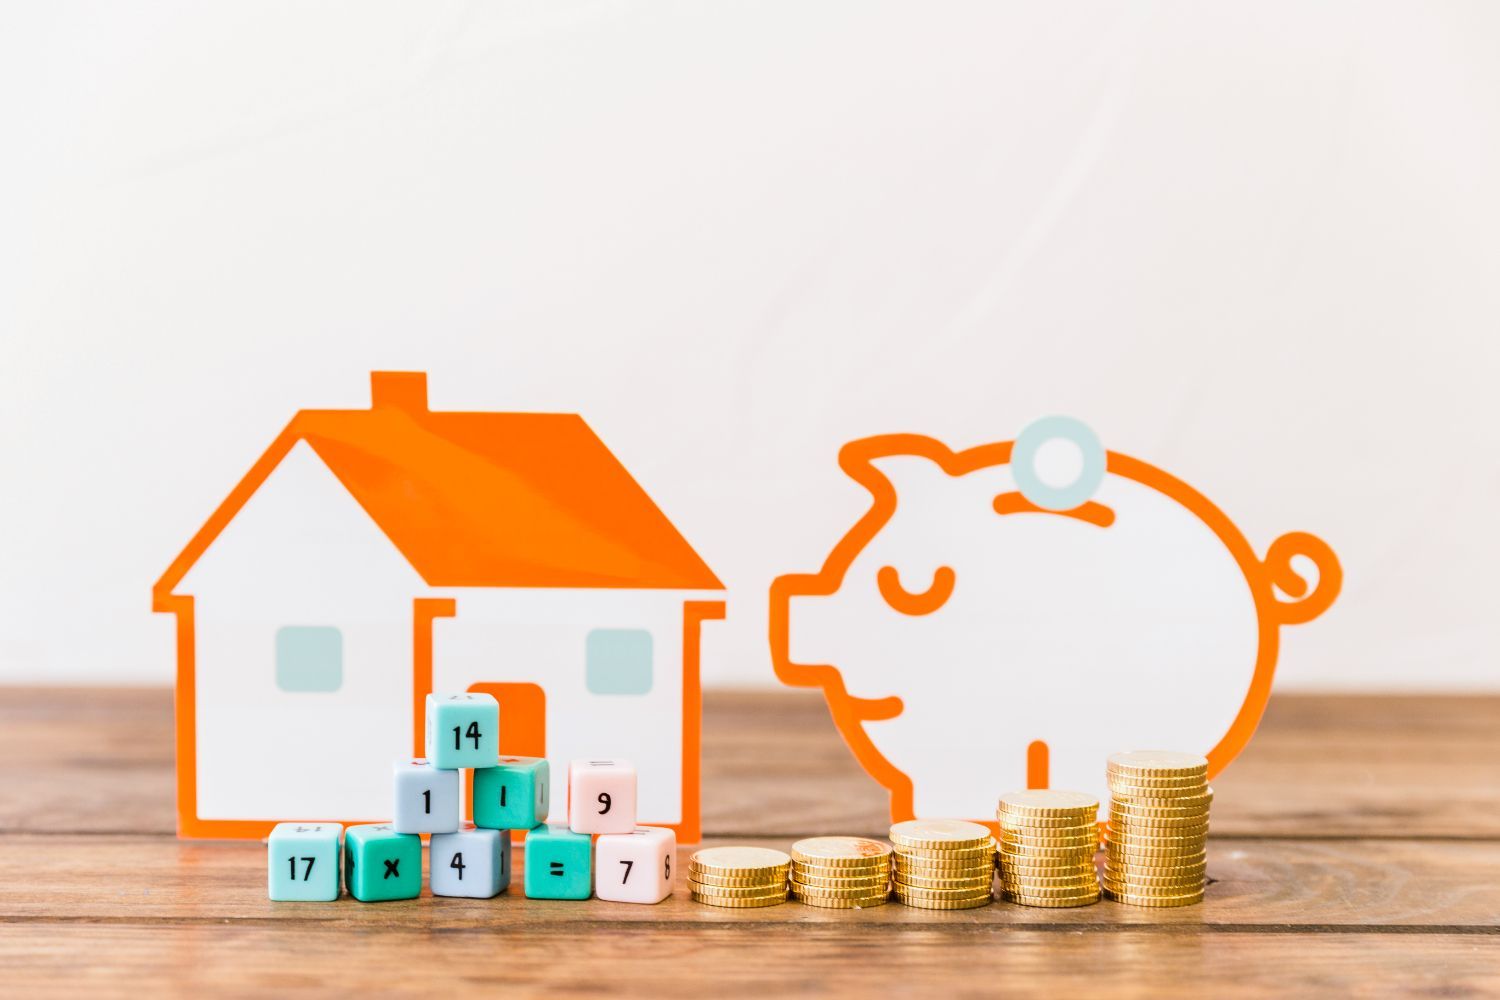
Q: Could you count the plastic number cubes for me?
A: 9